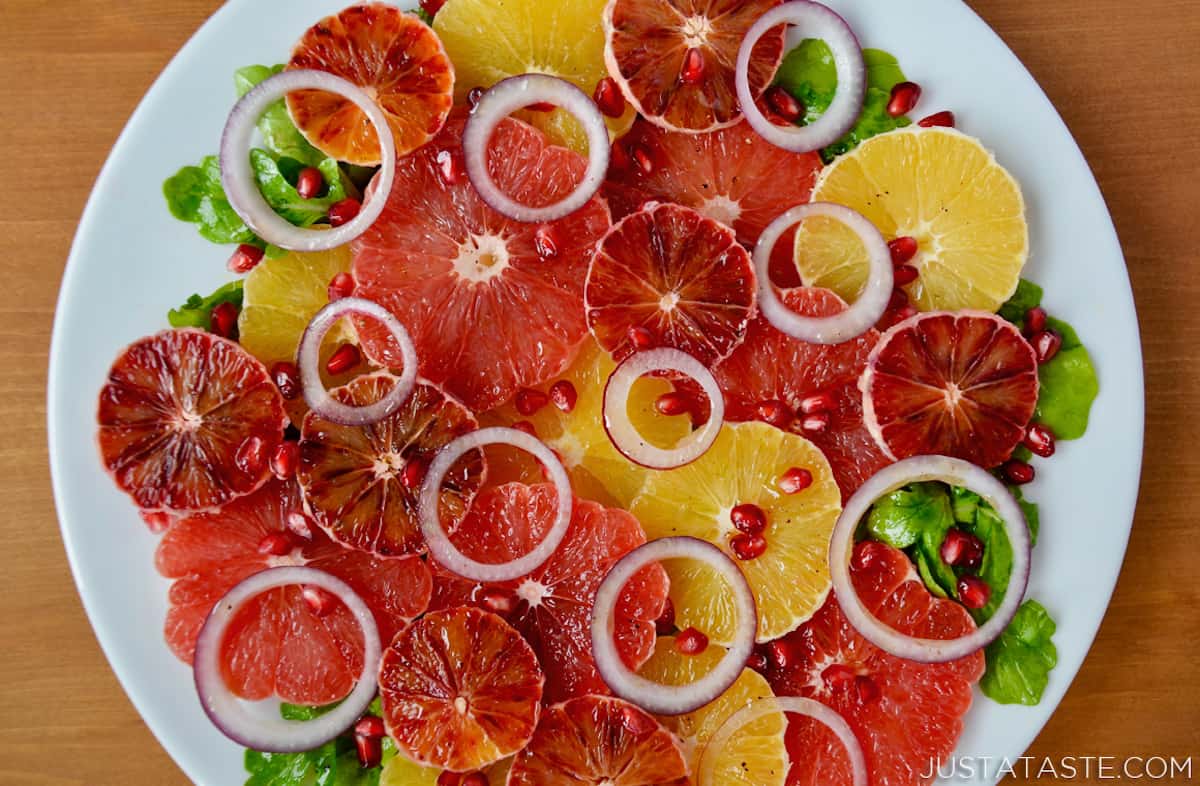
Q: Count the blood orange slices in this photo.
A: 8